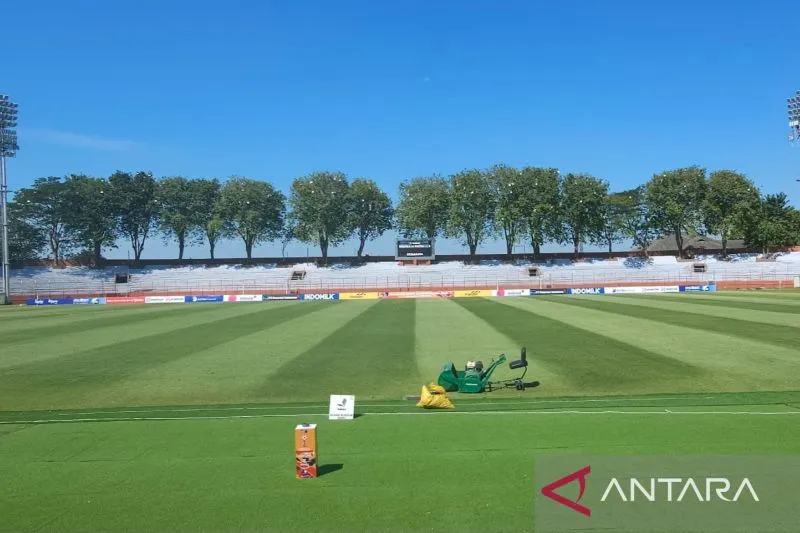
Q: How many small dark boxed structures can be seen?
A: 4